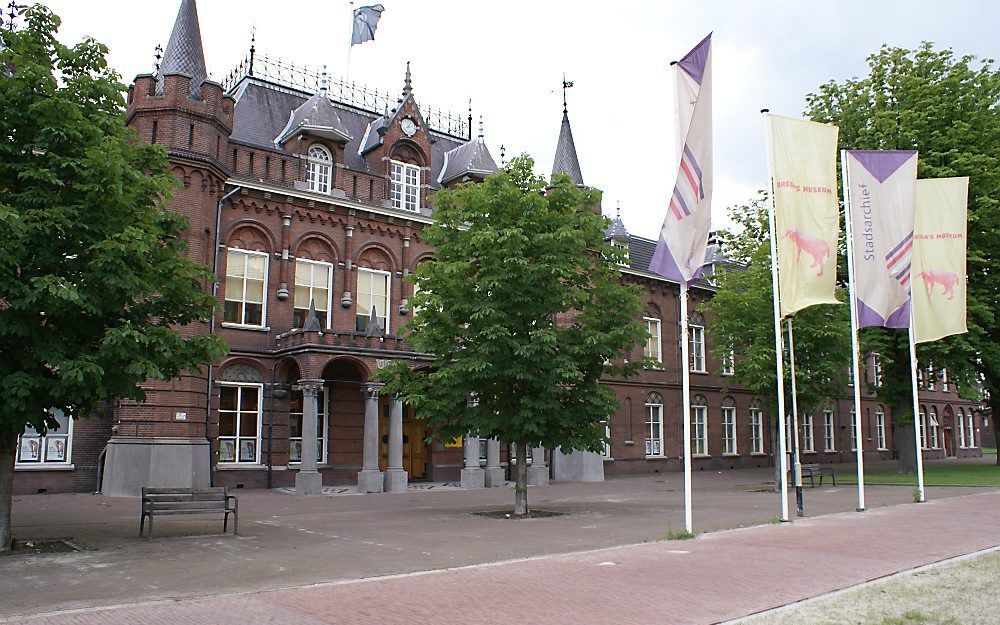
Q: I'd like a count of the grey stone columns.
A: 6